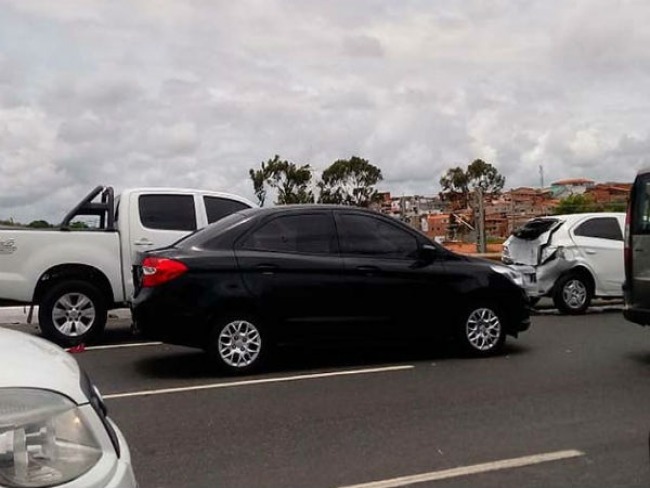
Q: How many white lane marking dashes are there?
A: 3